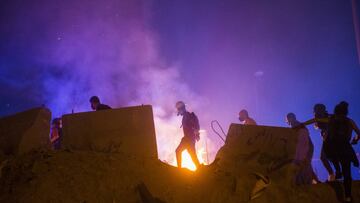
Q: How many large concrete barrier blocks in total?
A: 3